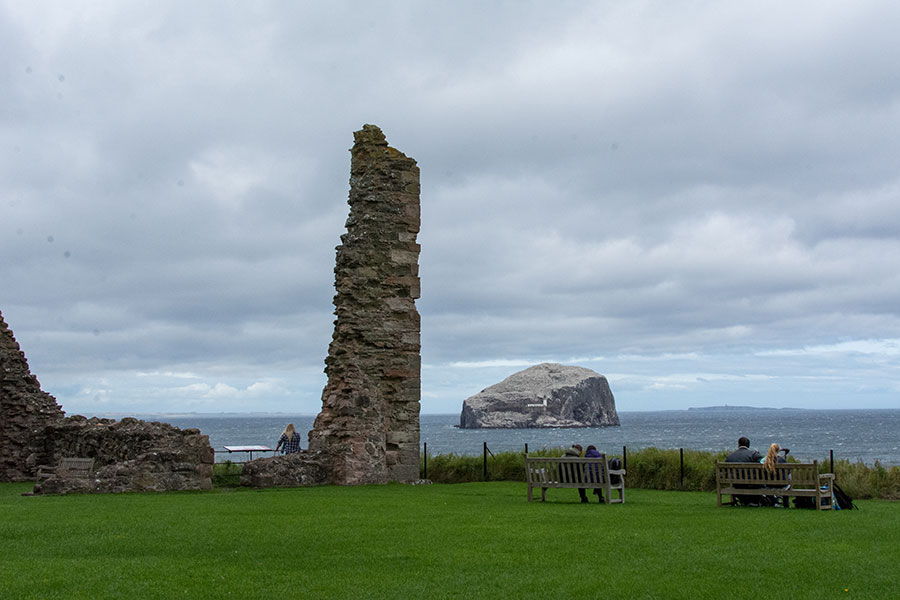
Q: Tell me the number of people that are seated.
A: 4